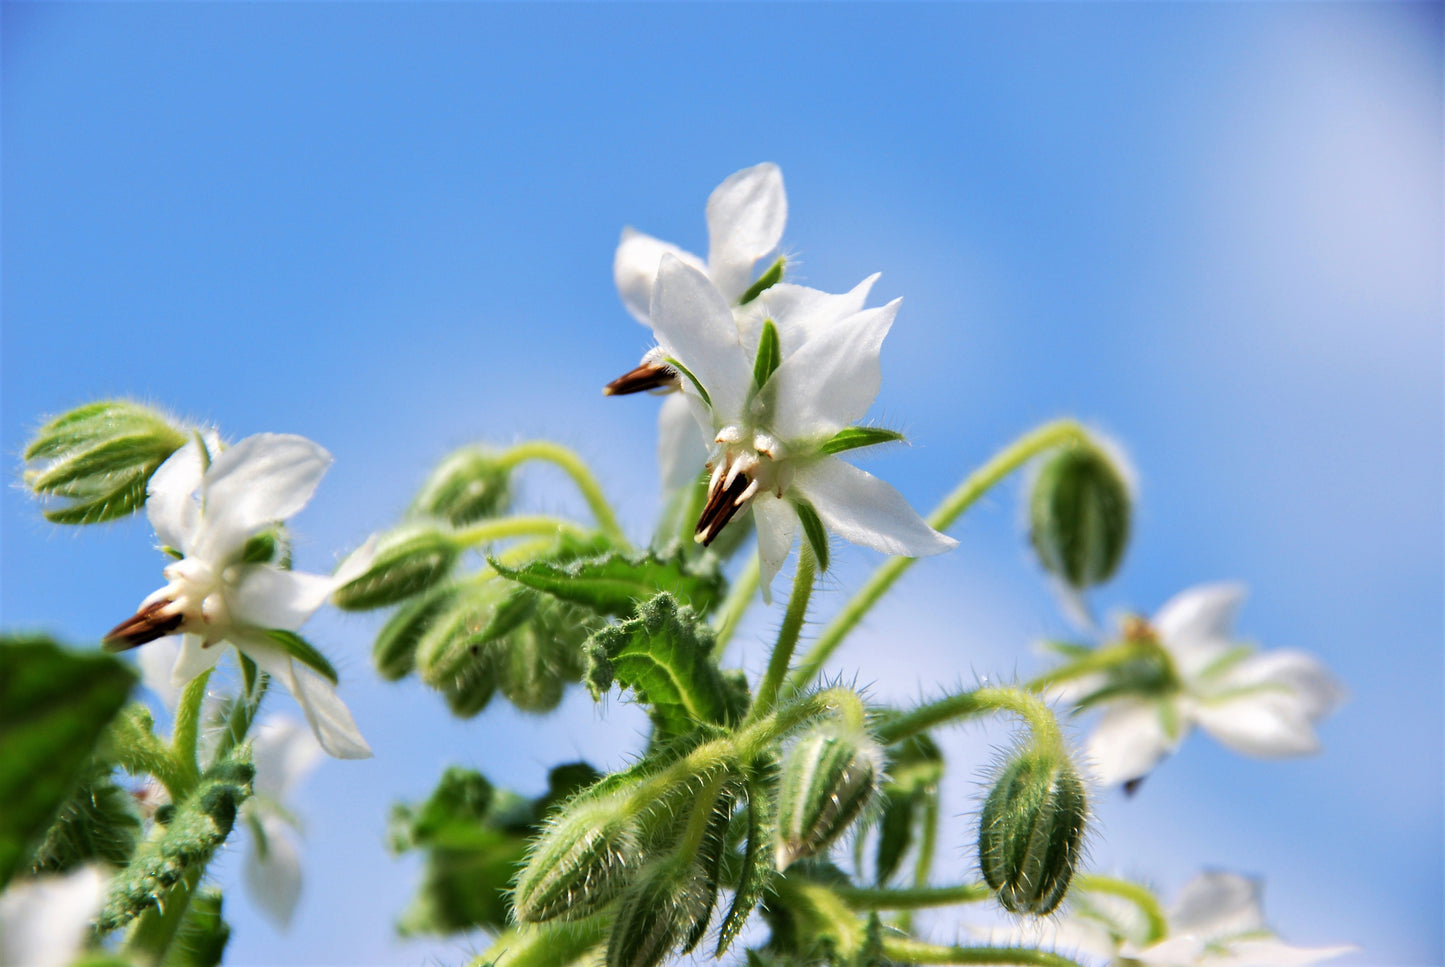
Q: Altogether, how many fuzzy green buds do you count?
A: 12